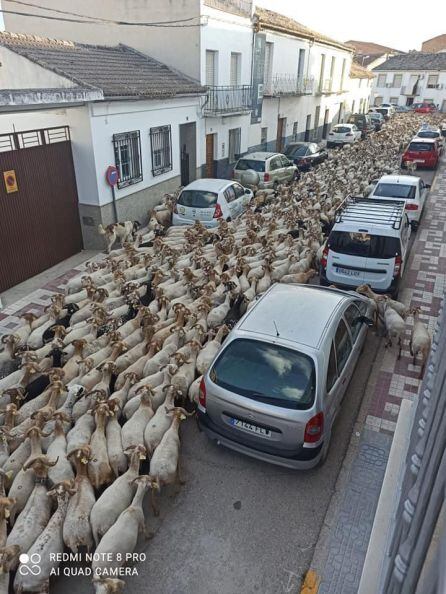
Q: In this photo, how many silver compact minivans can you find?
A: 1